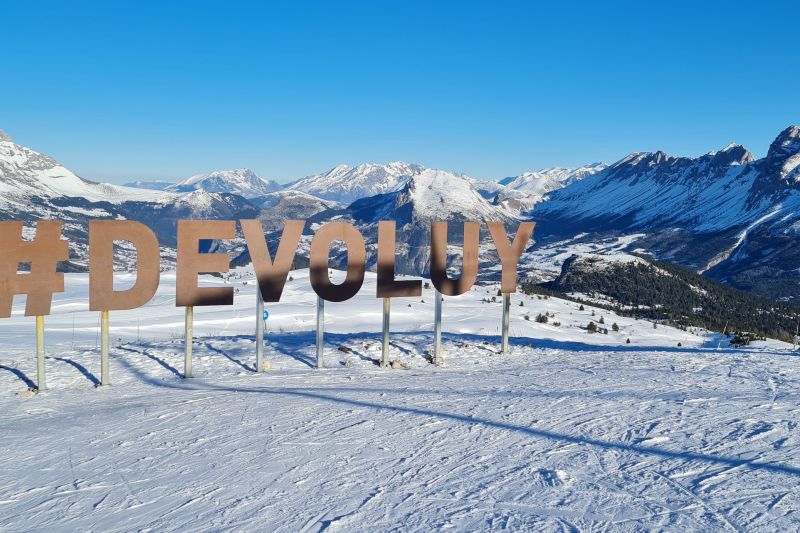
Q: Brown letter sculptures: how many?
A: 7